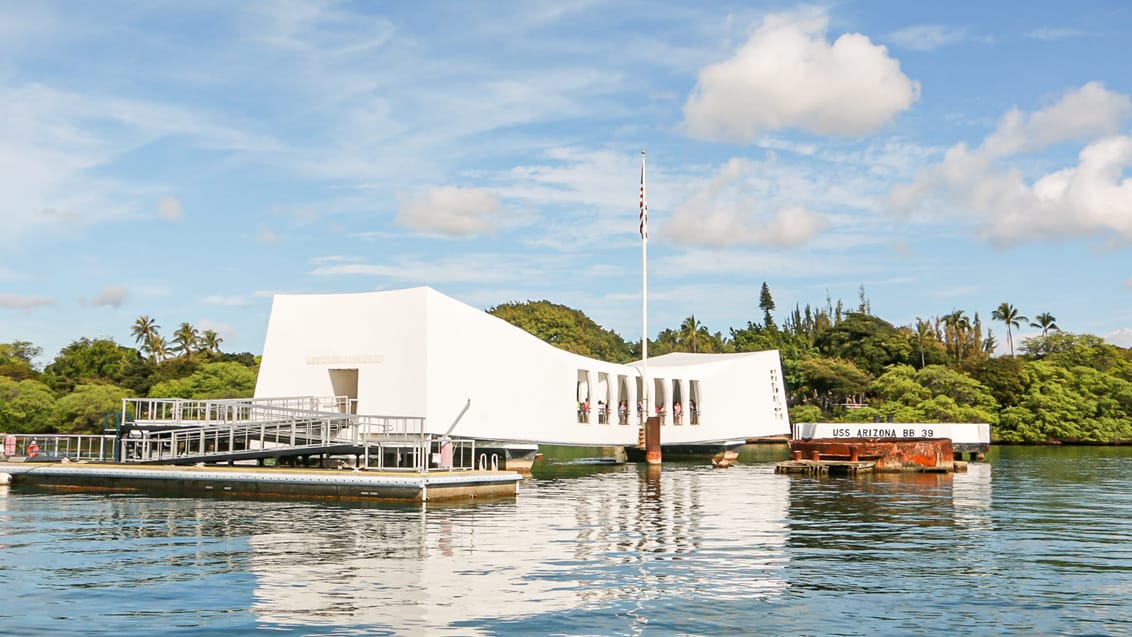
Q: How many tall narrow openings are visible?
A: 7